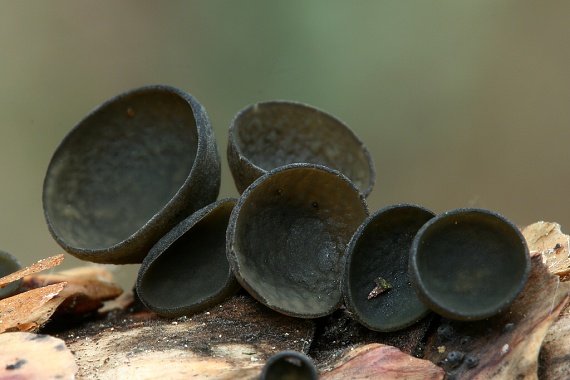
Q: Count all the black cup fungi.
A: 8